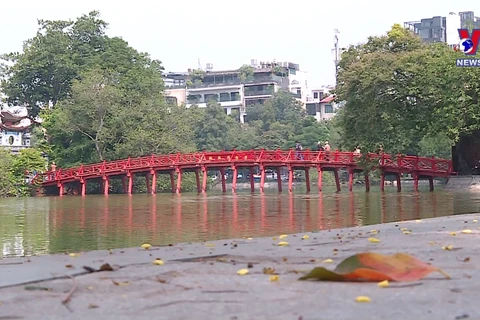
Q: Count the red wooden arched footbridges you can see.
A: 1